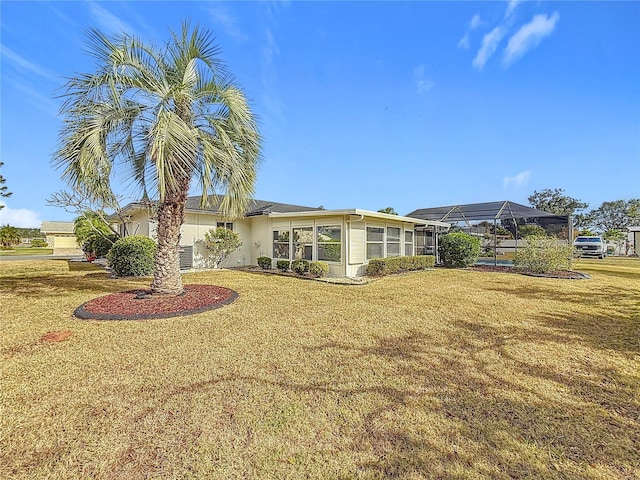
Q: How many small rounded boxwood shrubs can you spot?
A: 4